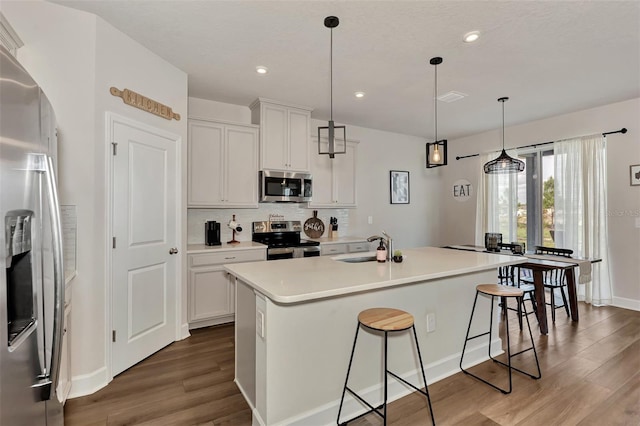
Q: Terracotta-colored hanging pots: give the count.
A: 0